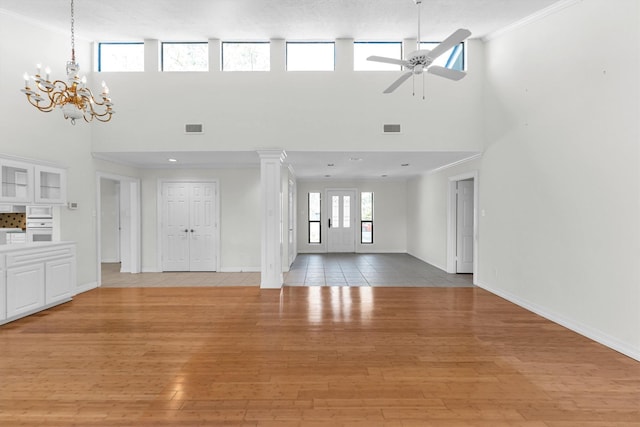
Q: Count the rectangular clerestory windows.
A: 6